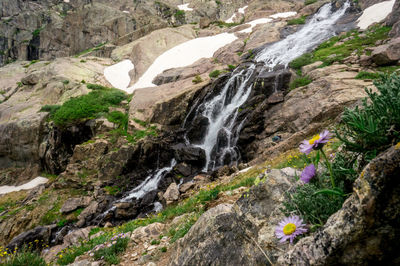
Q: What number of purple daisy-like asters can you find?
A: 3